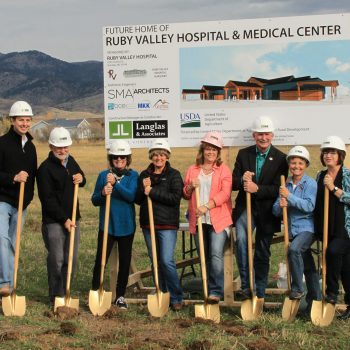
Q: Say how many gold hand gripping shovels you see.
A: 8